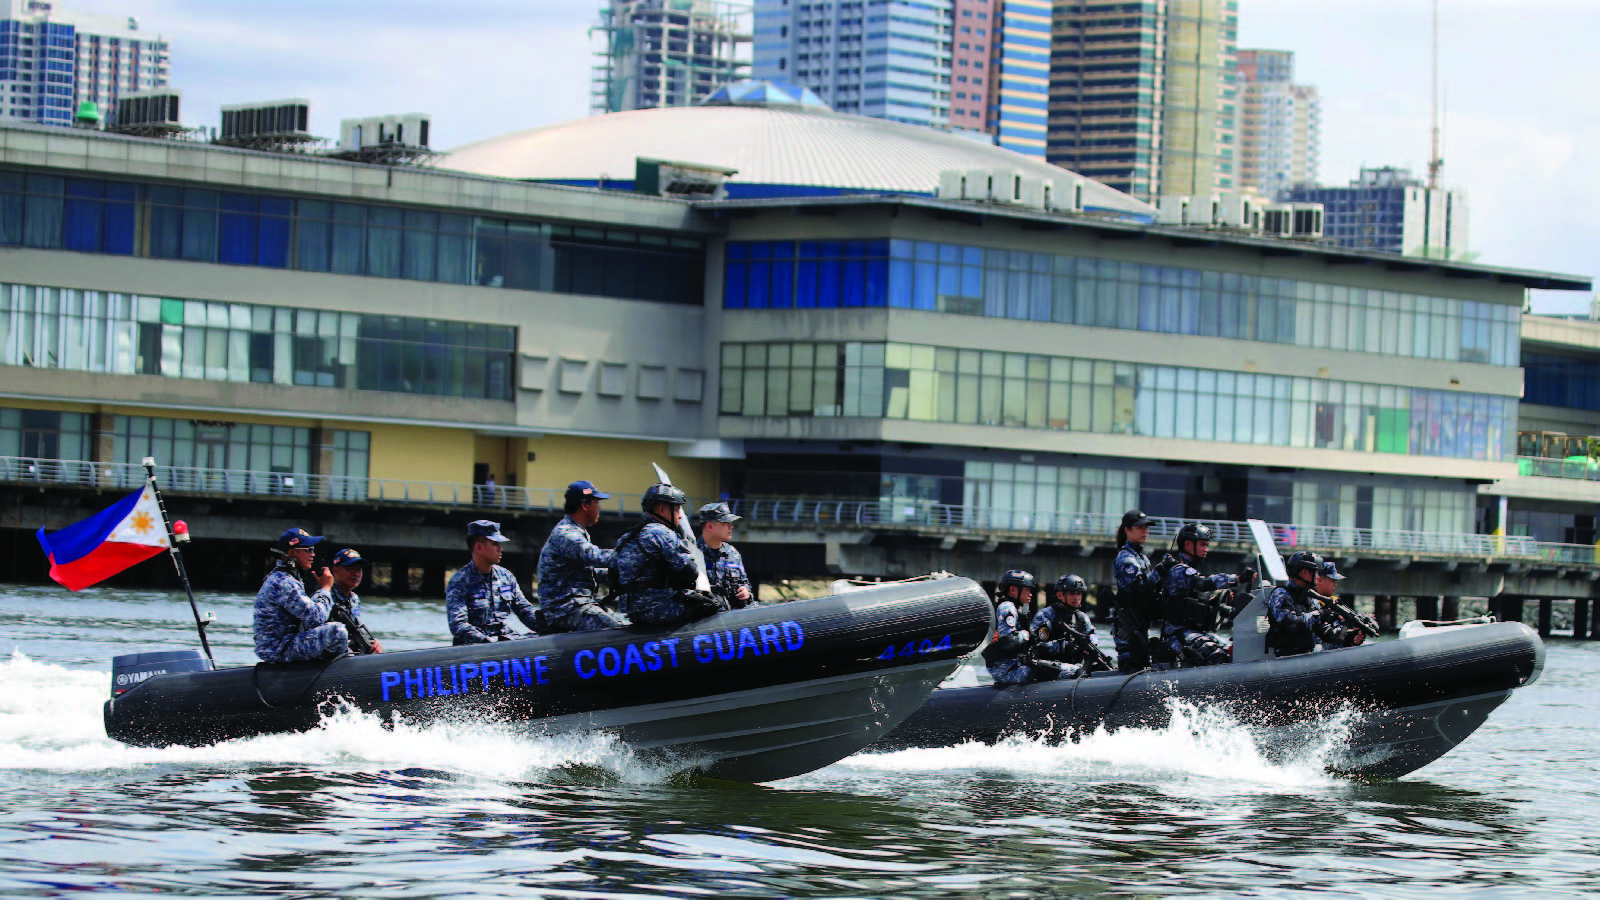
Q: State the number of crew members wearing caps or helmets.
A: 12